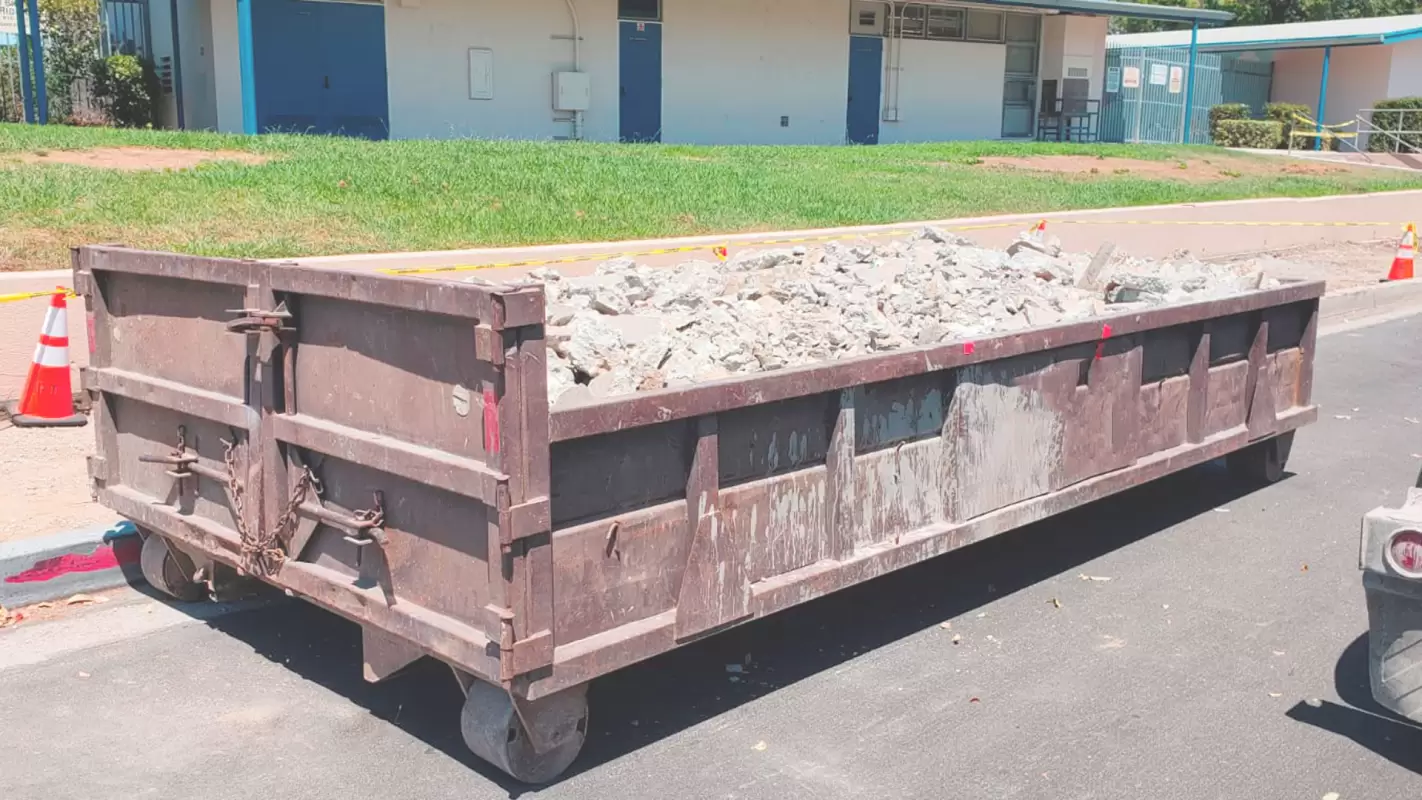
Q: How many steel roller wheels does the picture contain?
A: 3